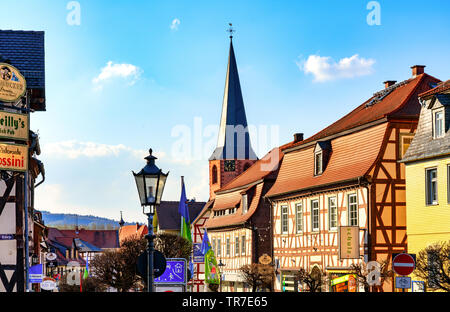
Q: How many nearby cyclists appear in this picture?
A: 0